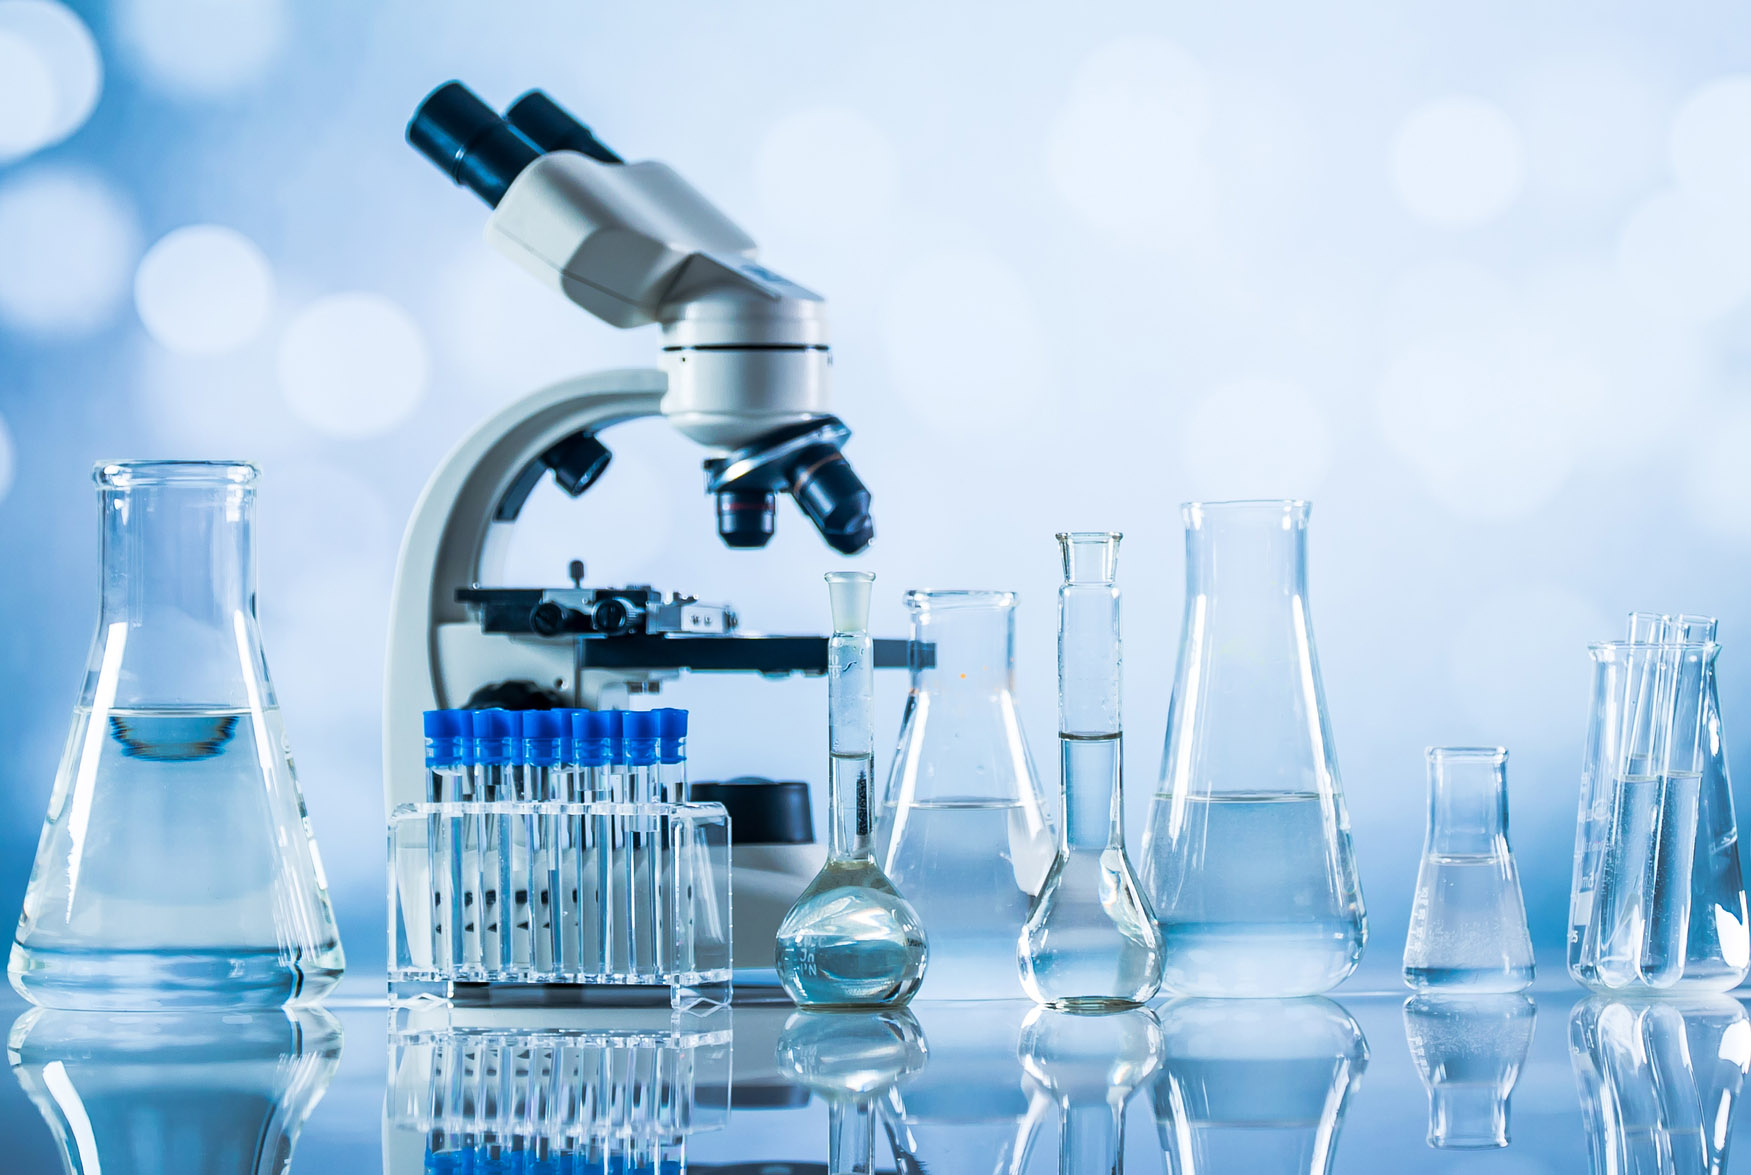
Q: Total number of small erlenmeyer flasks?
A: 1